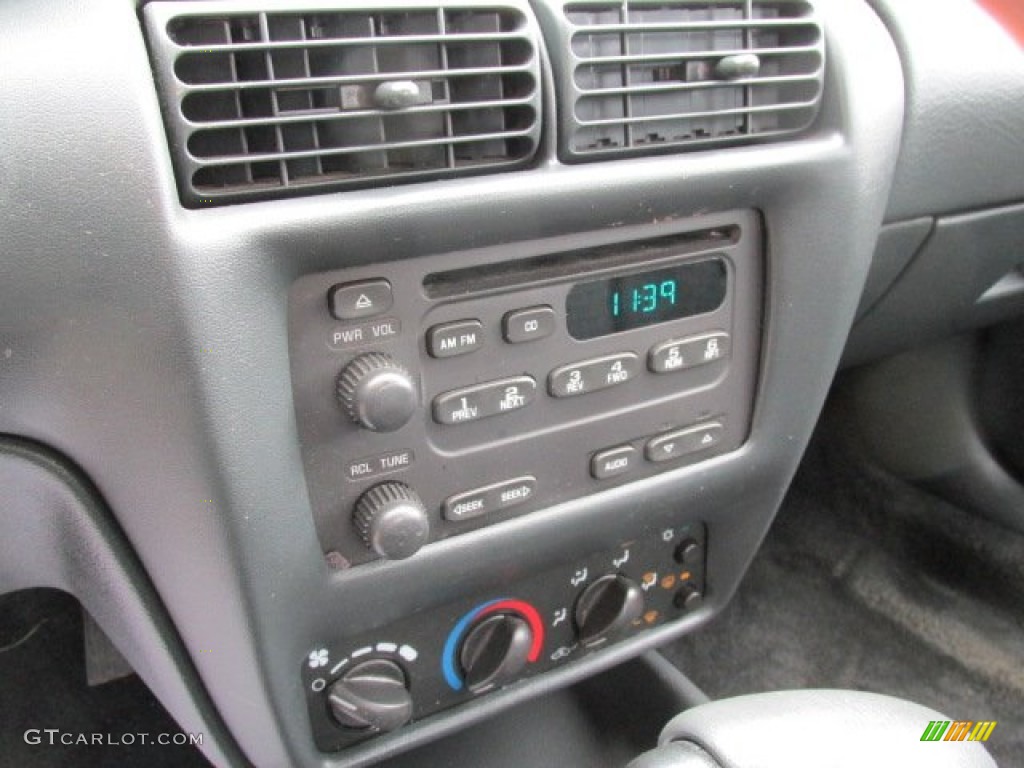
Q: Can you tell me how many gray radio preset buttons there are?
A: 6